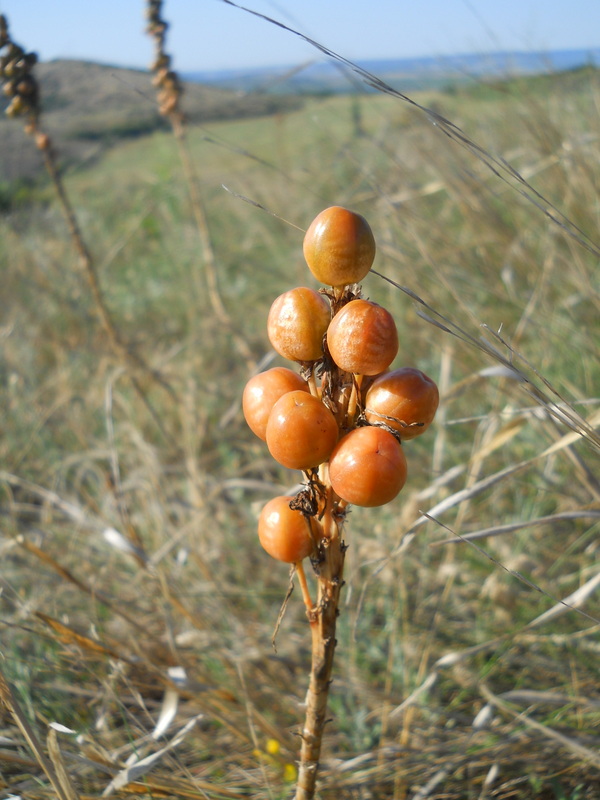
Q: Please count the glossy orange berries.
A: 8